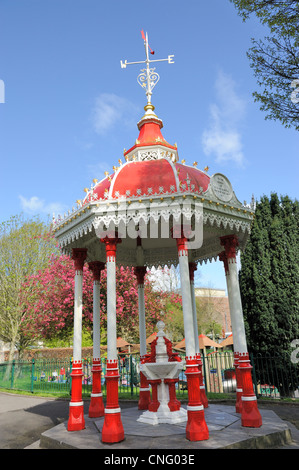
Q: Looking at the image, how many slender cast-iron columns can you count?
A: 8